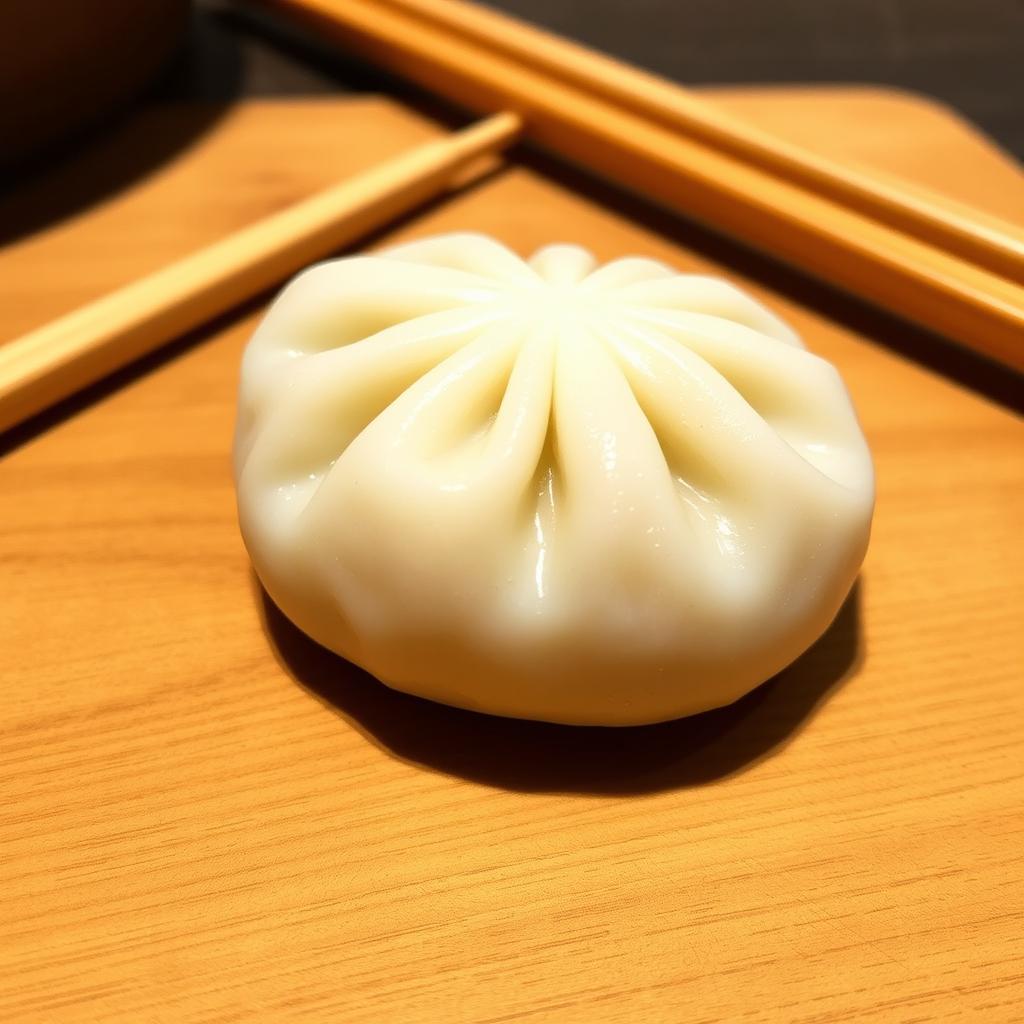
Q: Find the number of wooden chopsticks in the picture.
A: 3